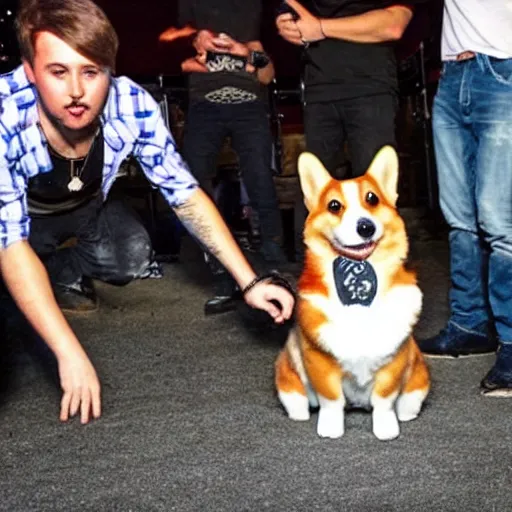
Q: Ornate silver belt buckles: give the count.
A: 1